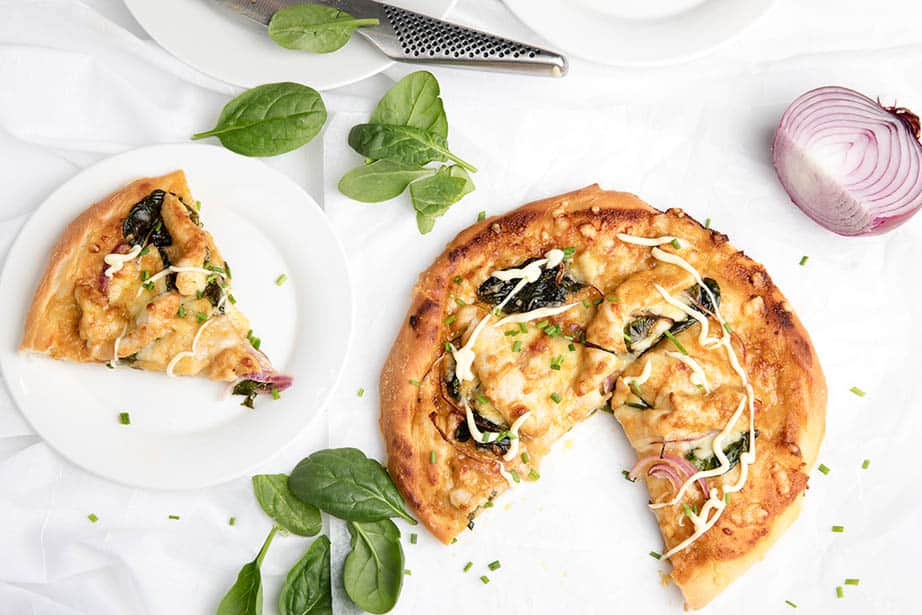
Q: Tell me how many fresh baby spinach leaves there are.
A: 11